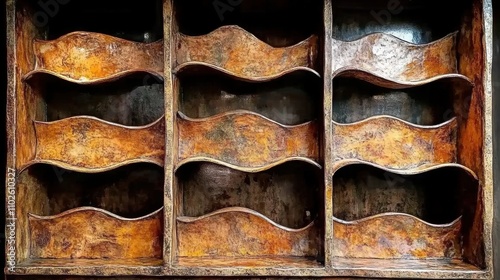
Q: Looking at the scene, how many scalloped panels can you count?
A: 9